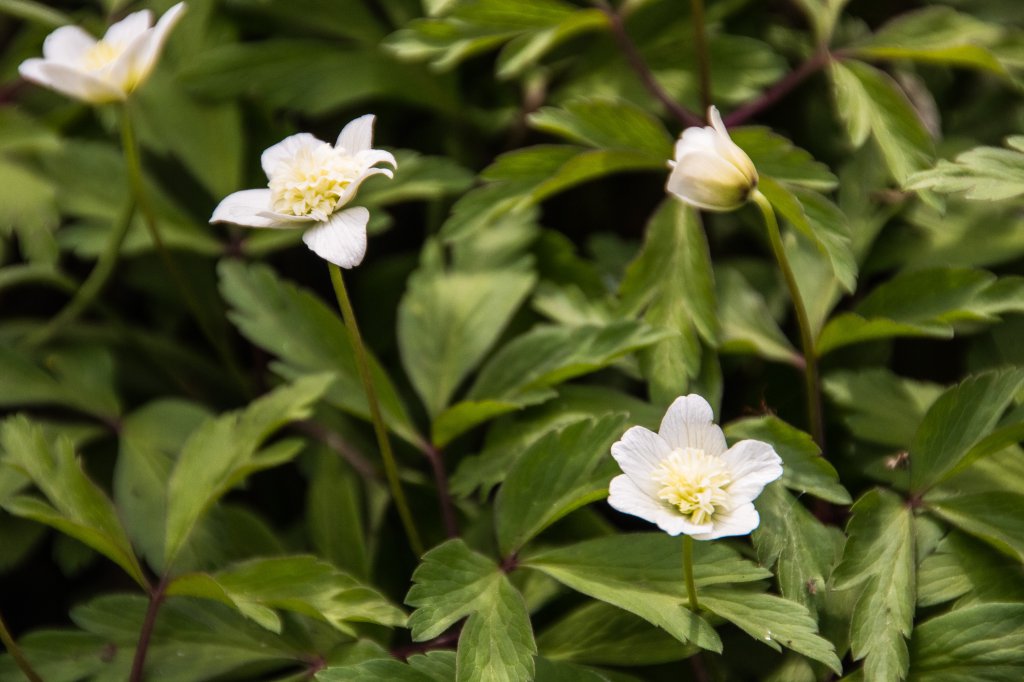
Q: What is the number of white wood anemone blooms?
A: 4